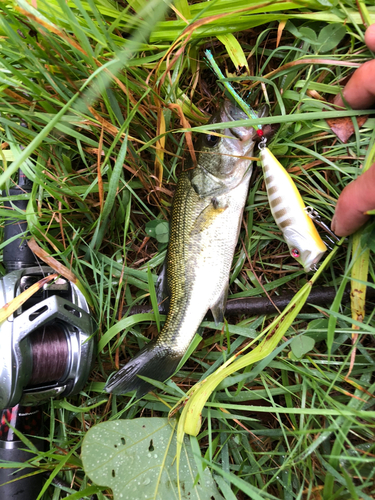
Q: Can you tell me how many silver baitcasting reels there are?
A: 1